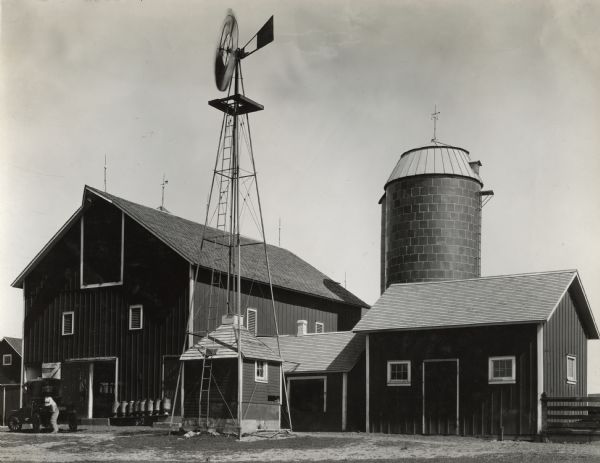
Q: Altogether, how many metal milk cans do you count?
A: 8